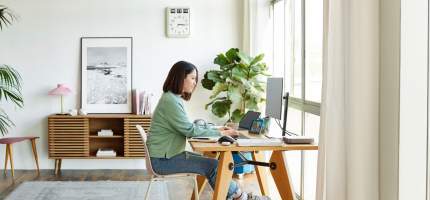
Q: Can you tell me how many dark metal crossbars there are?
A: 1